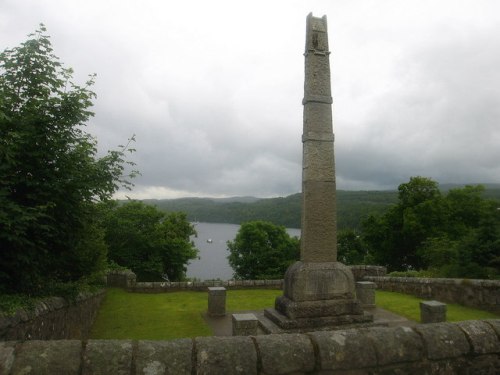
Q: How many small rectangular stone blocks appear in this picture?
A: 4